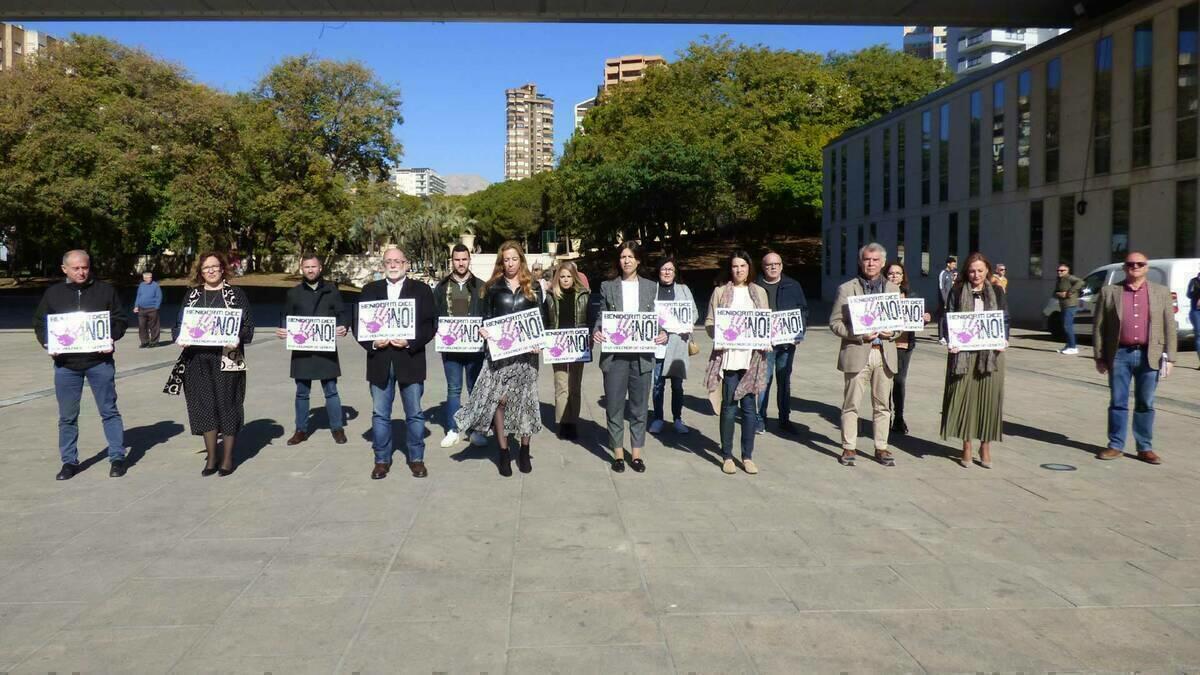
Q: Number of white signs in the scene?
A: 14